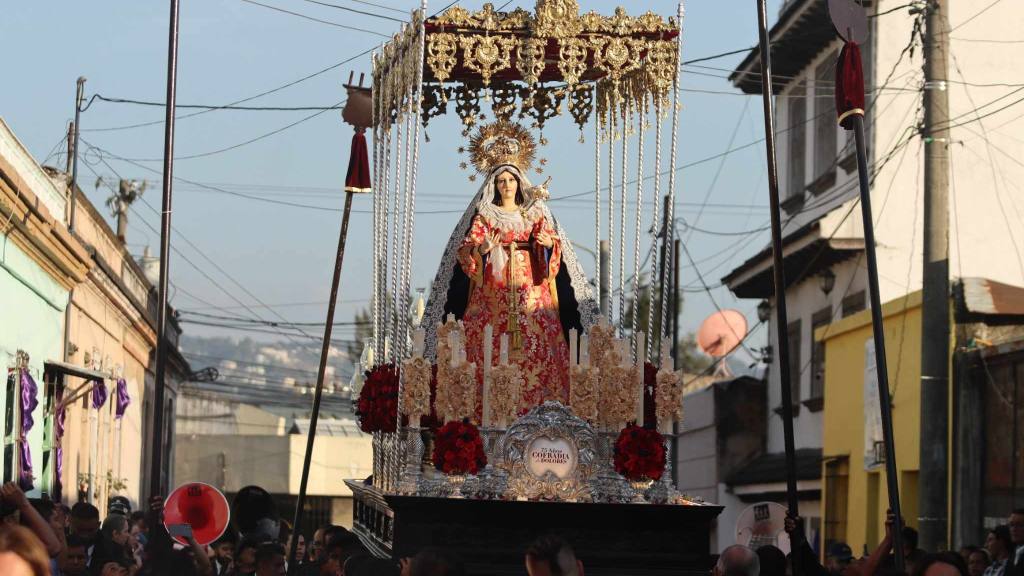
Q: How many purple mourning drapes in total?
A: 4